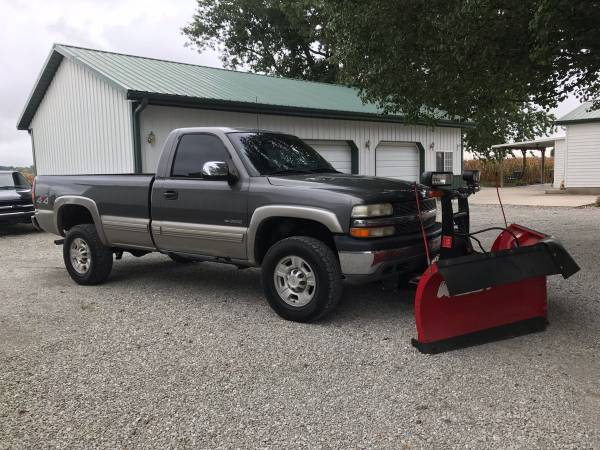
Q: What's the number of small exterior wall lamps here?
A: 3